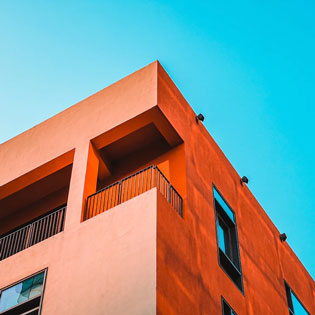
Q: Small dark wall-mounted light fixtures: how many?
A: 3